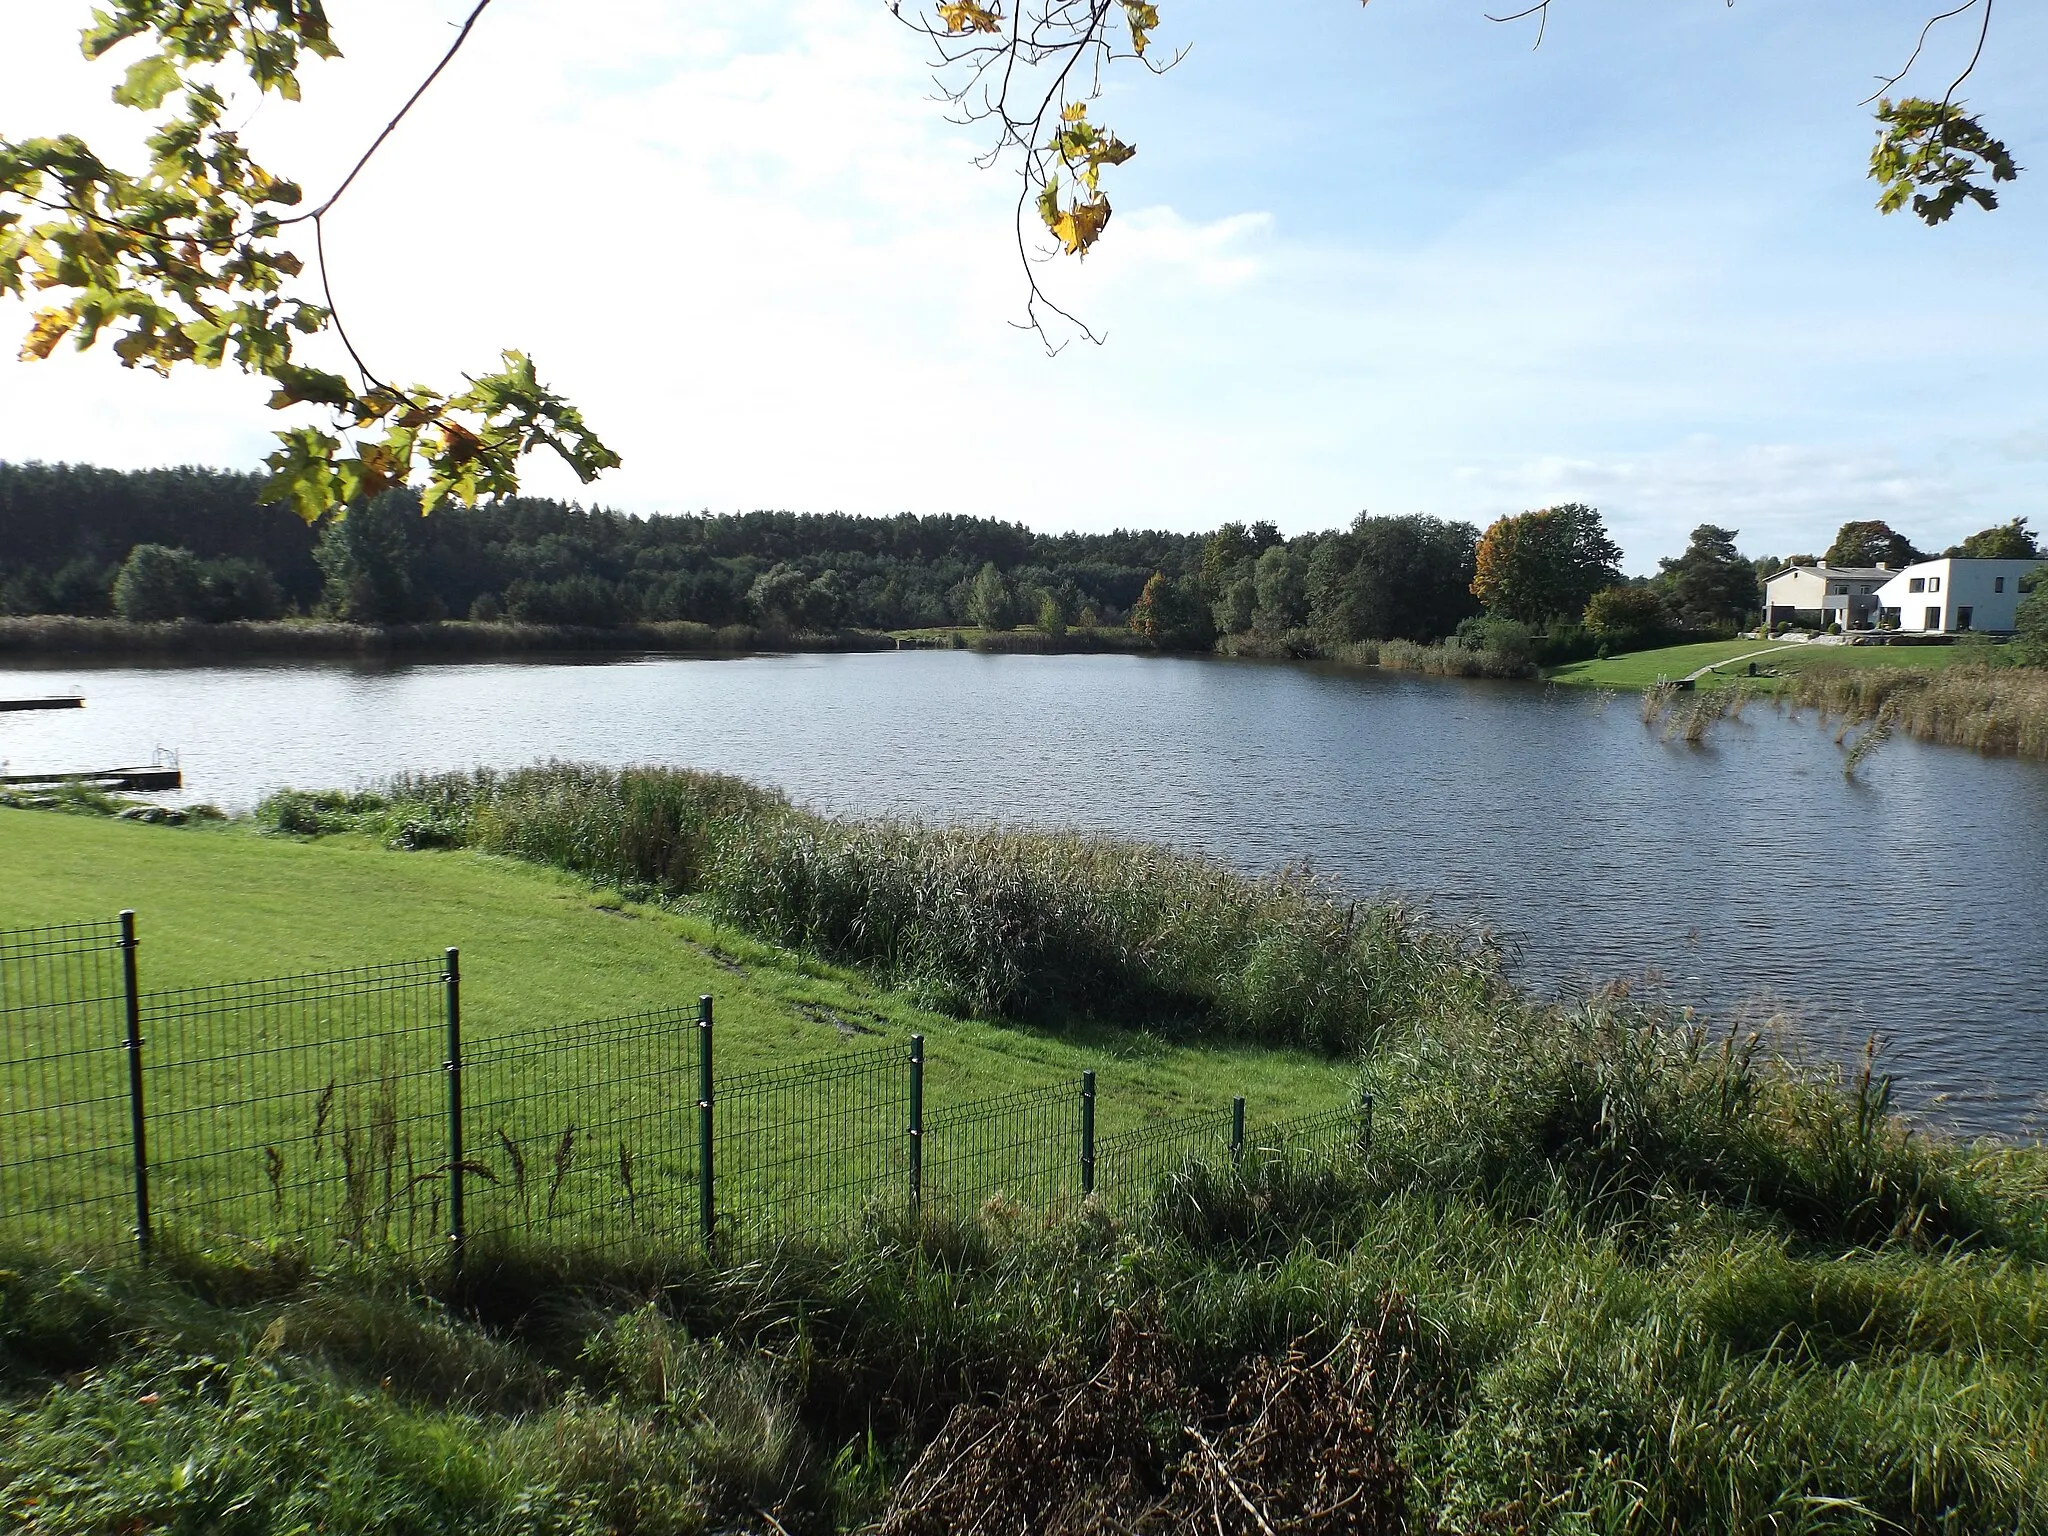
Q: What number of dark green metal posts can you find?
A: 7